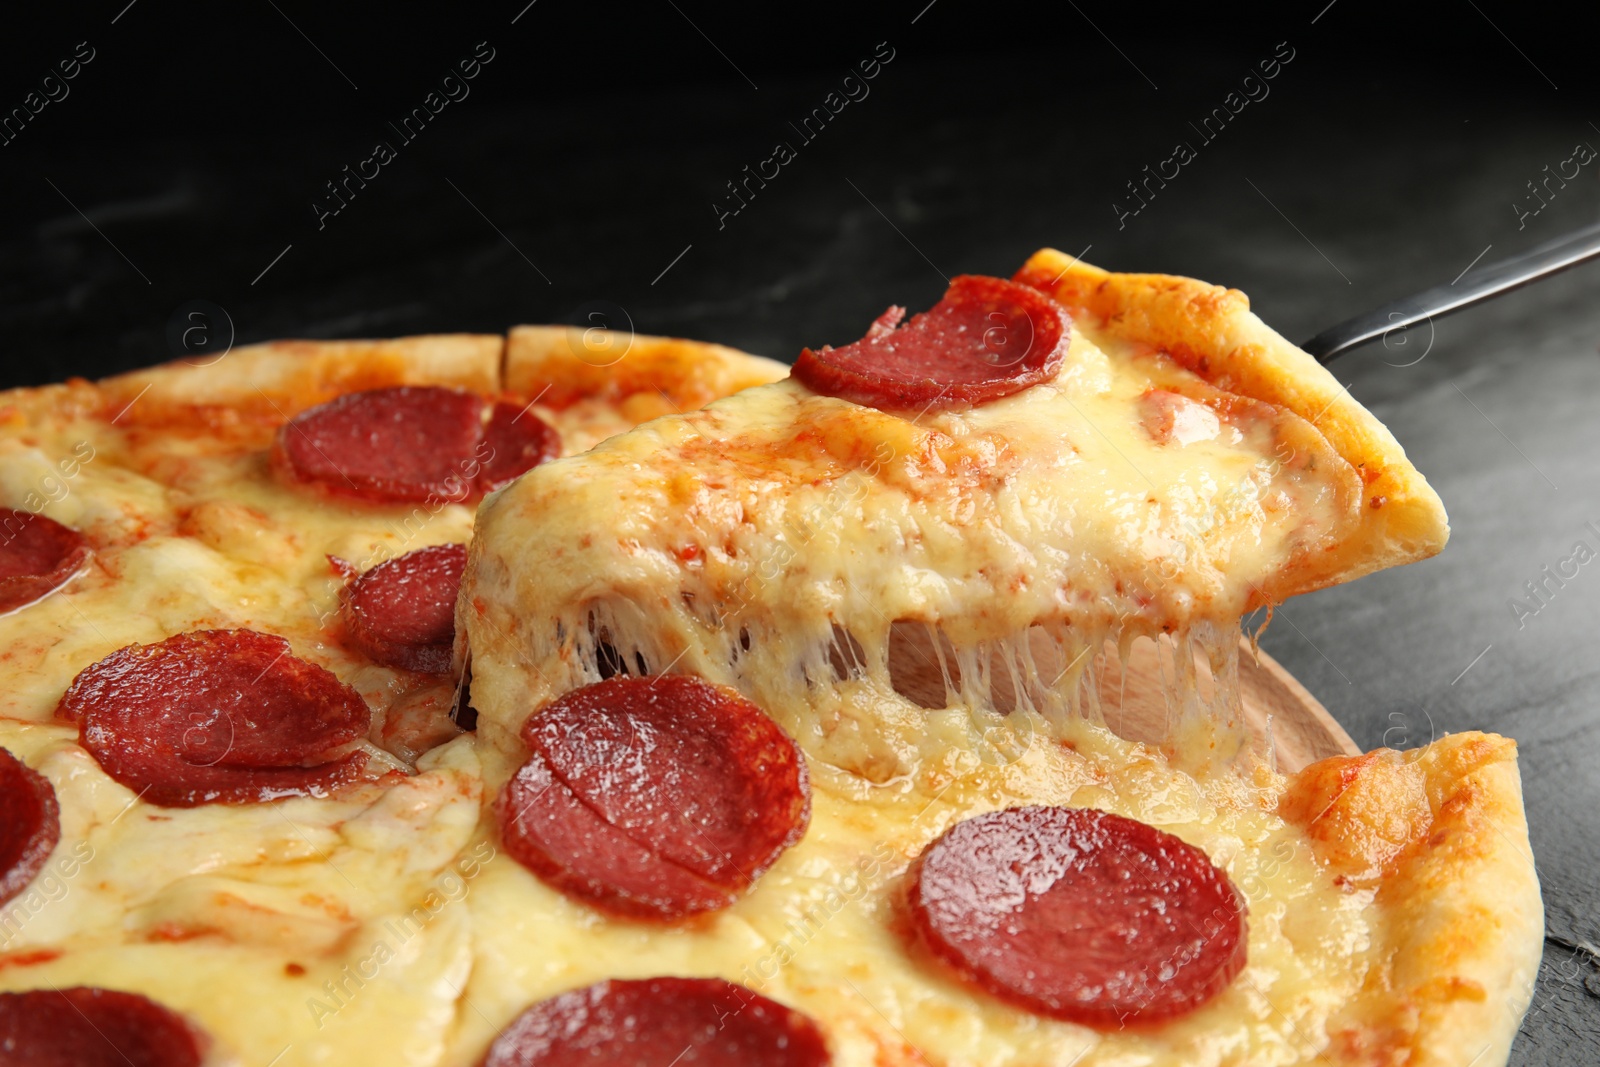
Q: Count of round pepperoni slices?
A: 10